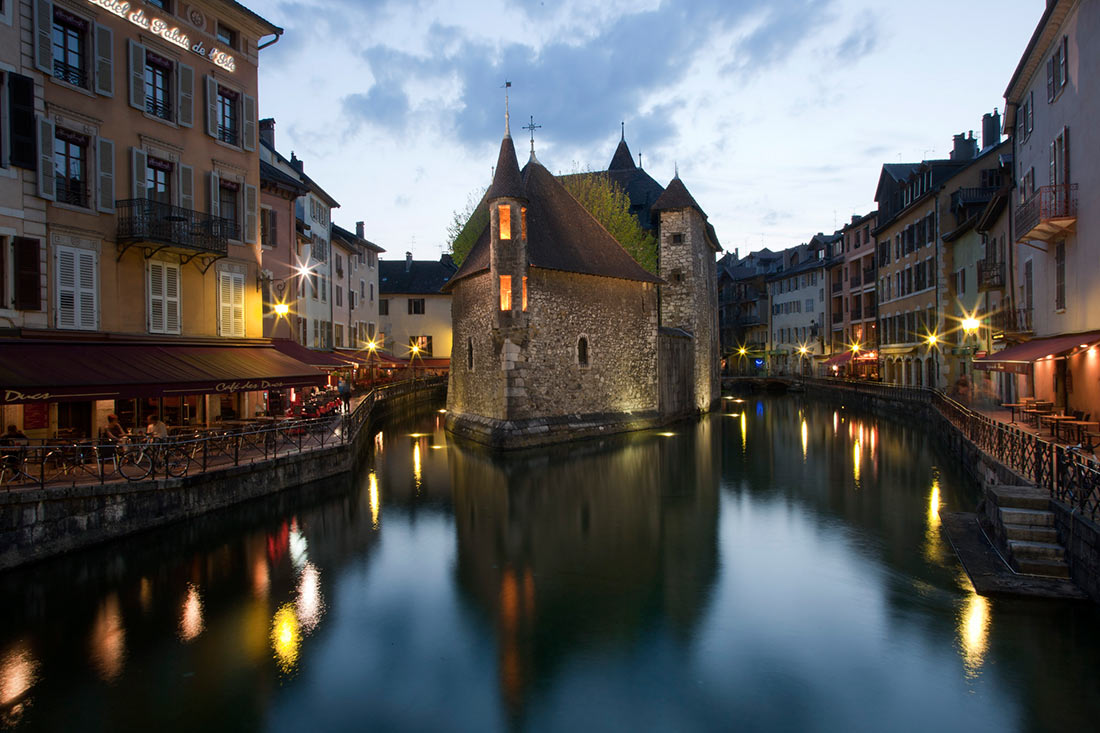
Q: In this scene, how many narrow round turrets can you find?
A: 1